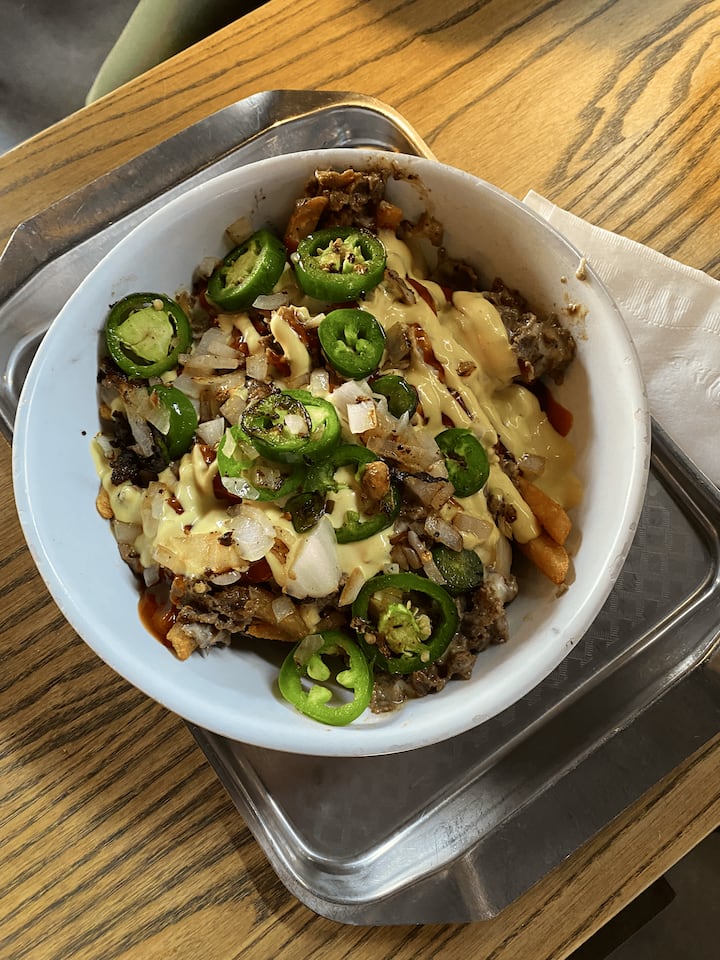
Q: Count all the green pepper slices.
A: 15